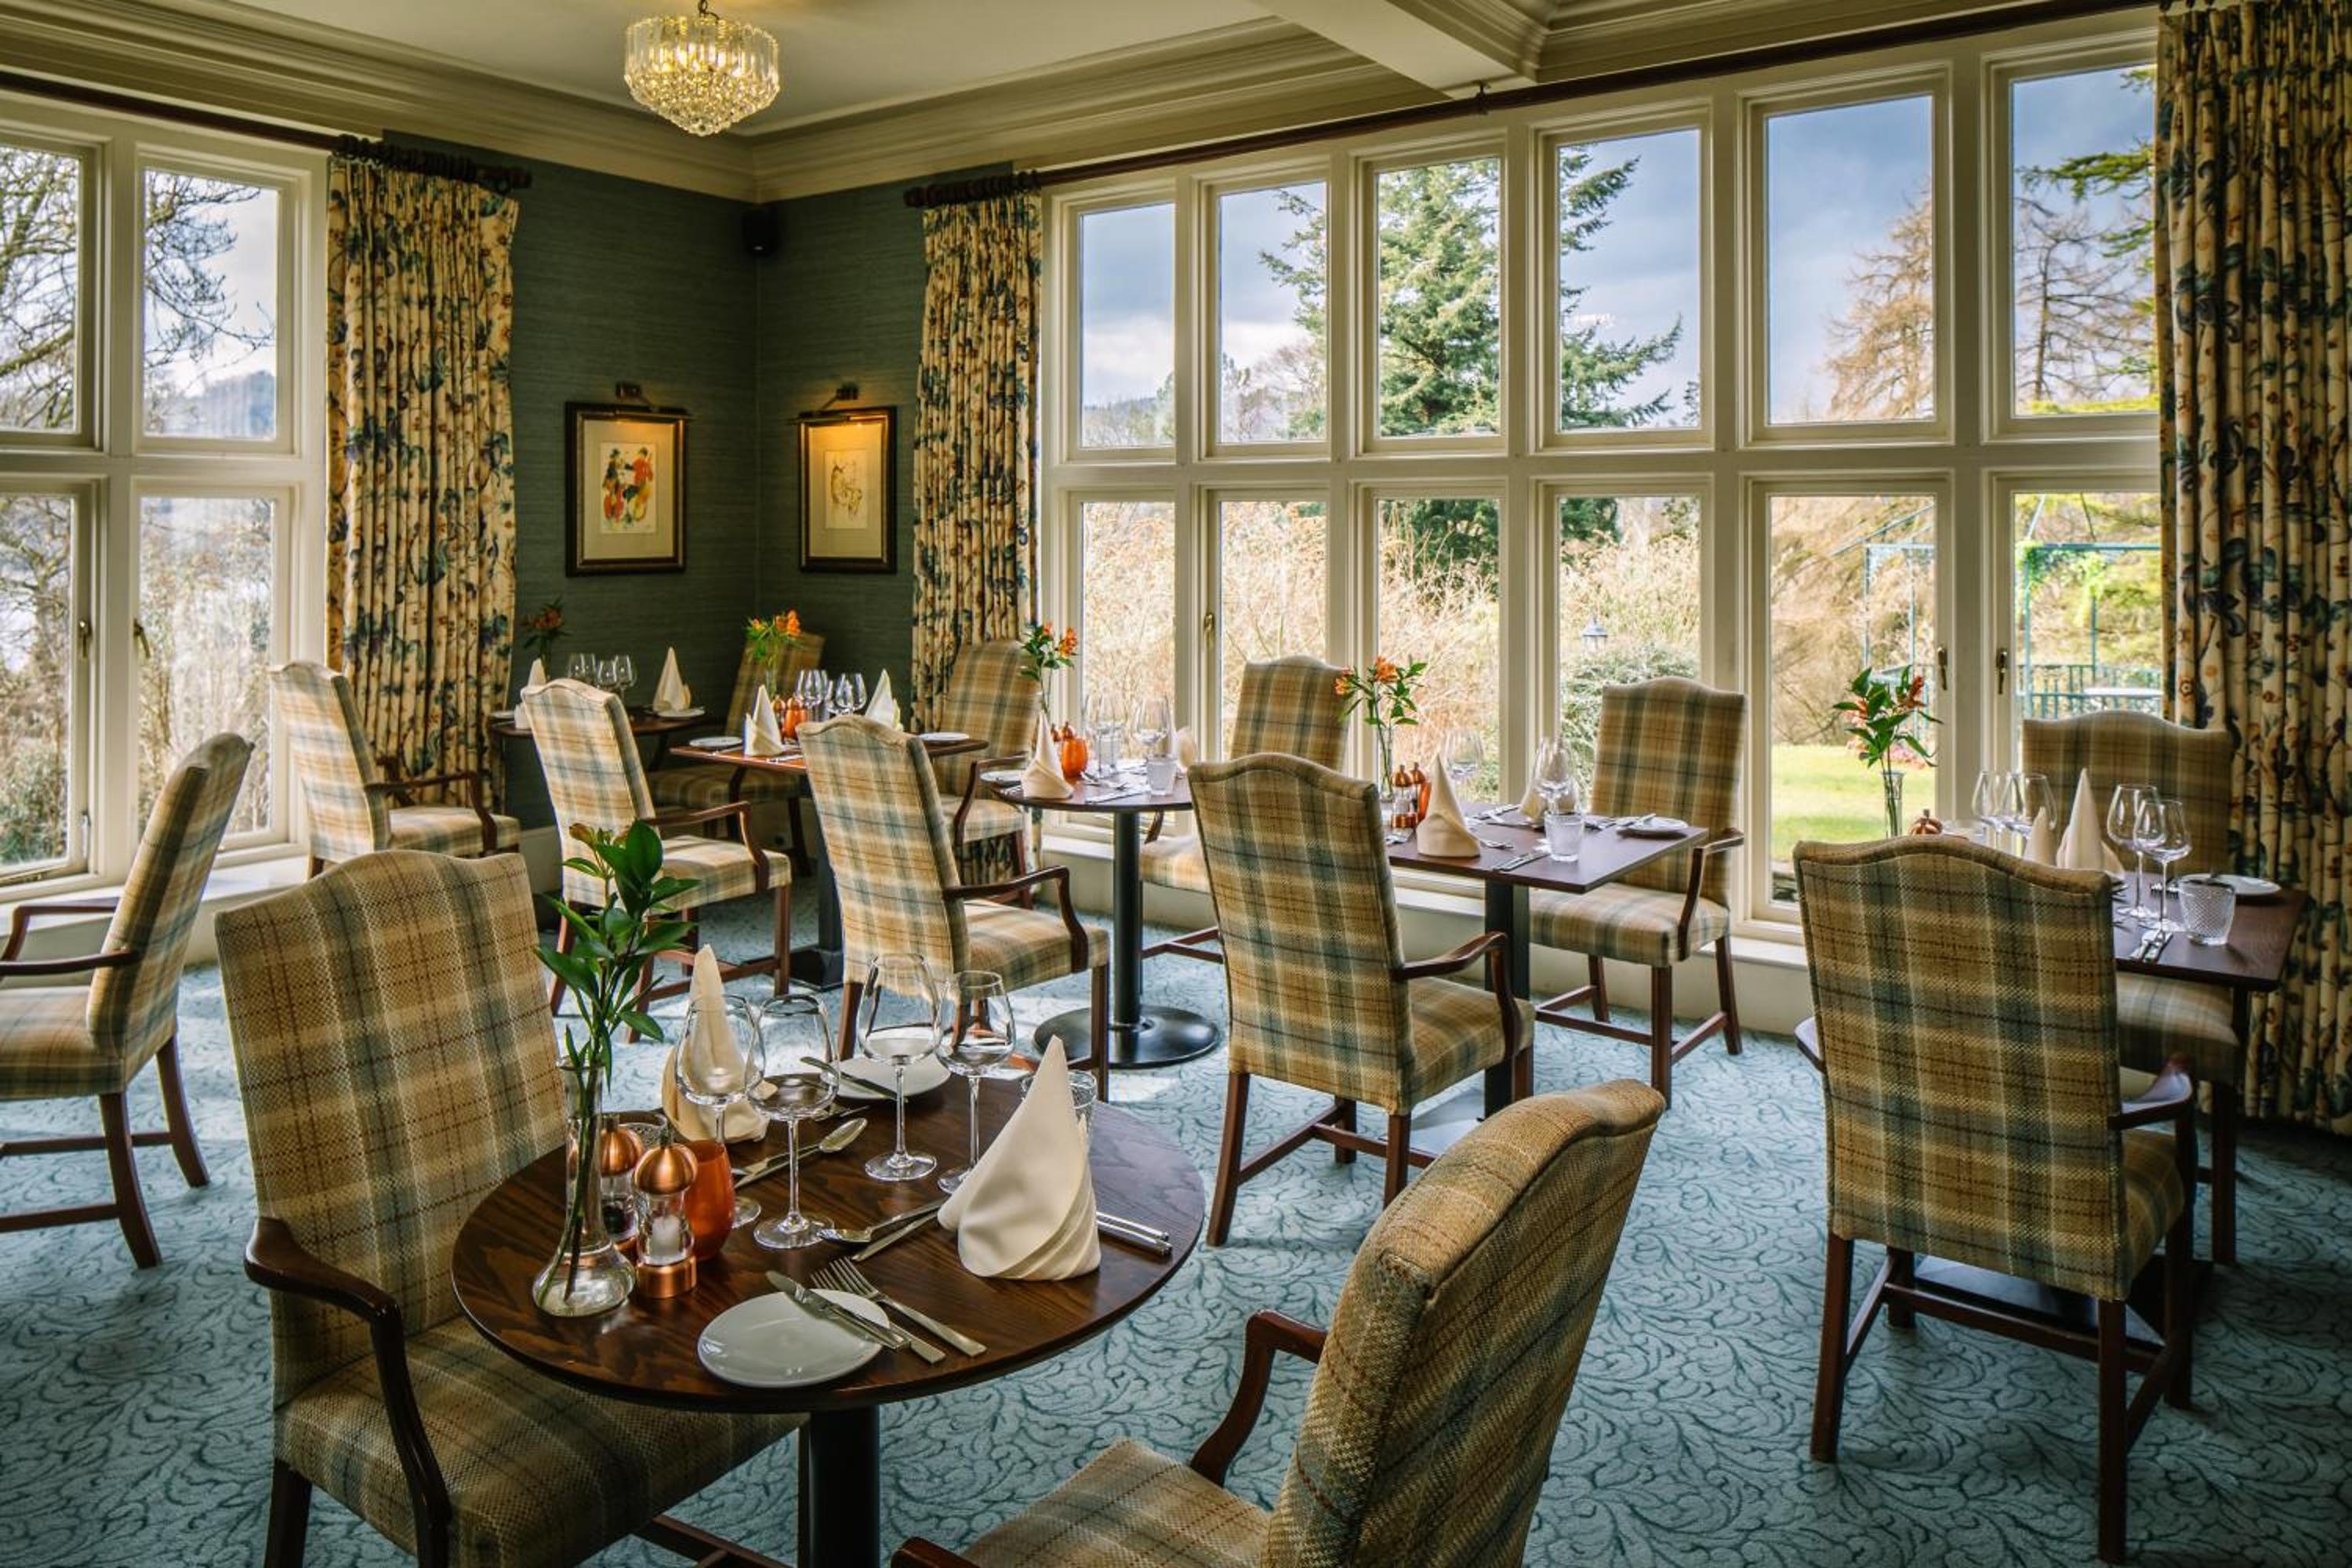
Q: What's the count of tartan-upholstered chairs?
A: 13